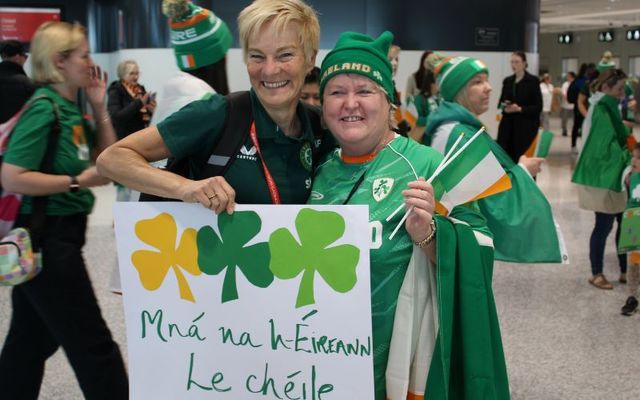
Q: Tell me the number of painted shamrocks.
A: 3